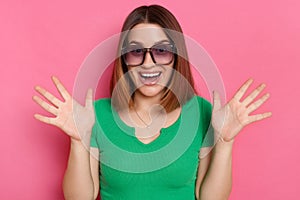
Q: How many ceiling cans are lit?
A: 0